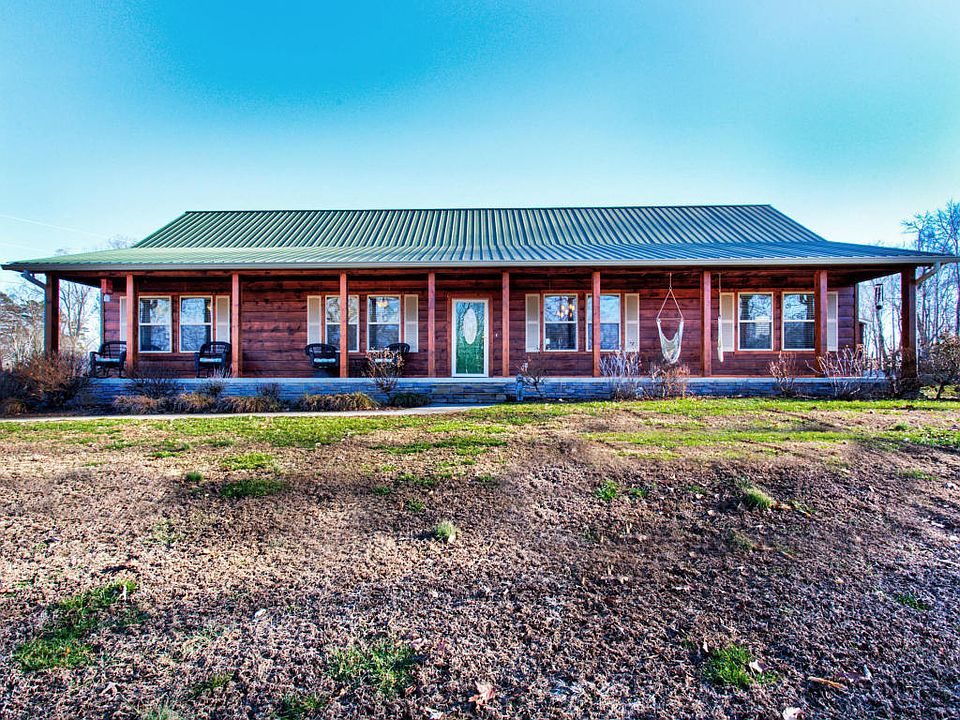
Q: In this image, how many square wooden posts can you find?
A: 10